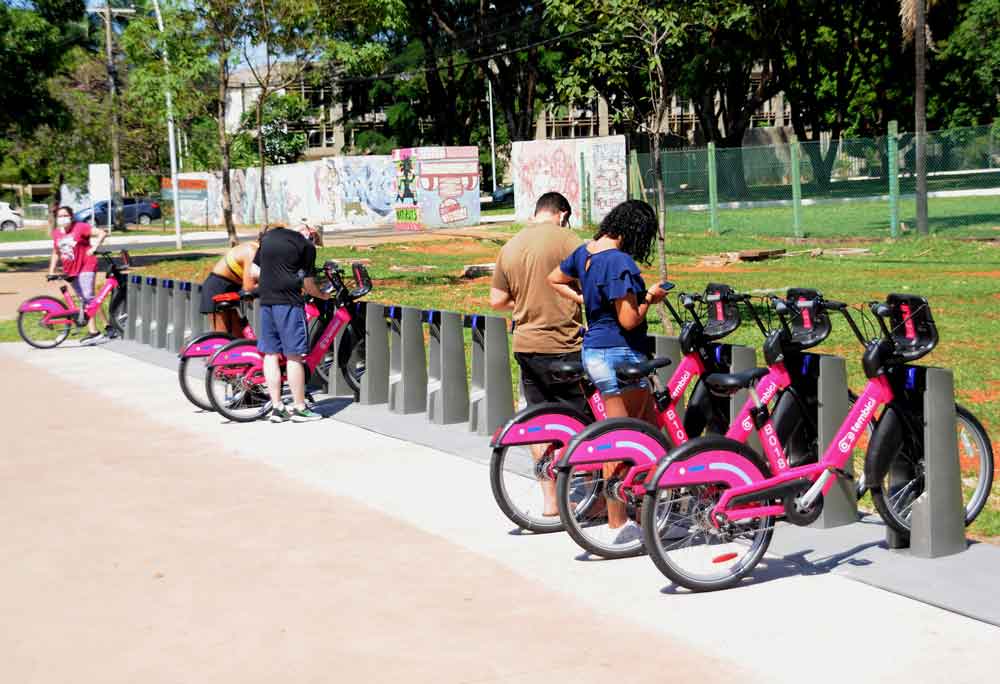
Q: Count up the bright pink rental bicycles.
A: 6